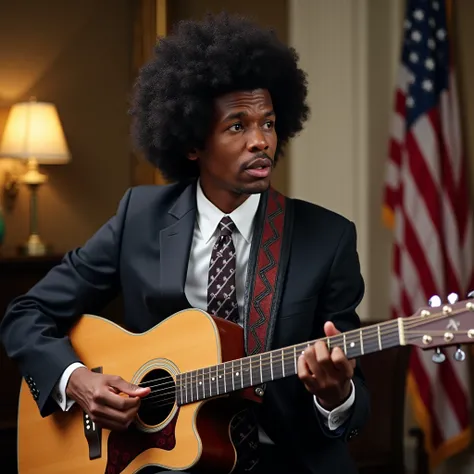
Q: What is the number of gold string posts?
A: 6